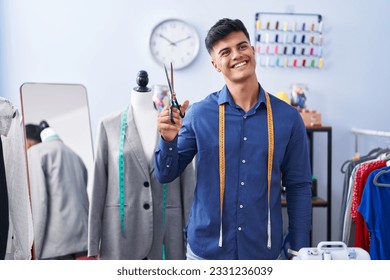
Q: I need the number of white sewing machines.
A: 1